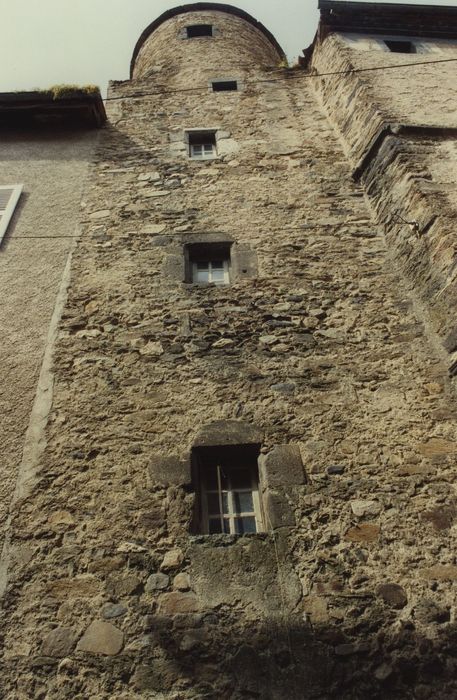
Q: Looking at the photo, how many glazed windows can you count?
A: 3